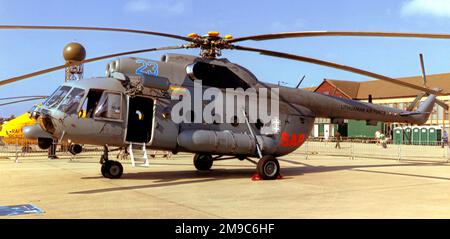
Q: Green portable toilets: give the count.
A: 5